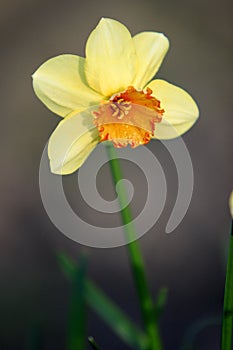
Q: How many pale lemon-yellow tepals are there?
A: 5